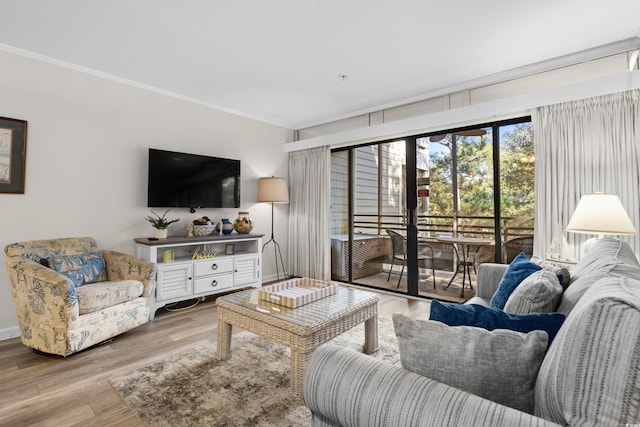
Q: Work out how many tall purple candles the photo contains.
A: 0